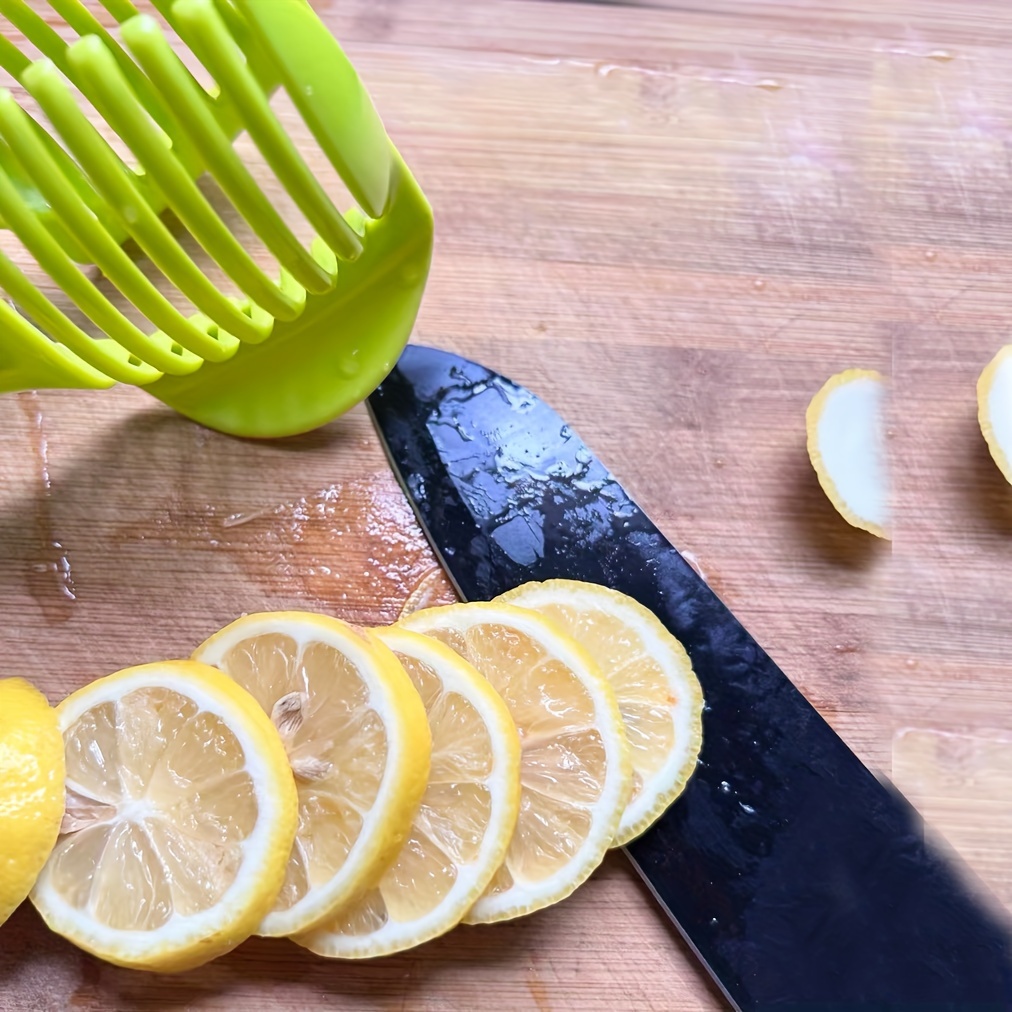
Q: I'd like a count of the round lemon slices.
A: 5